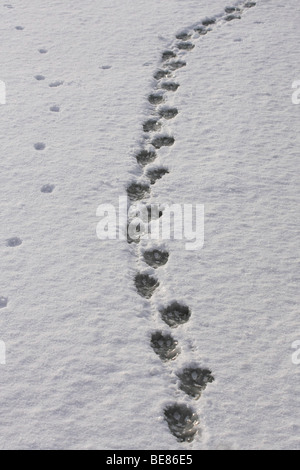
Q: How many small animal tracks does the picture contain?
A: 11